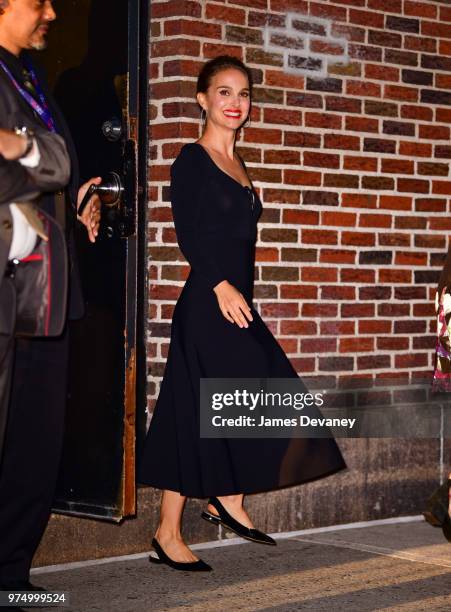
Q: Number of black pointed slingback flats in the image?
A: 2